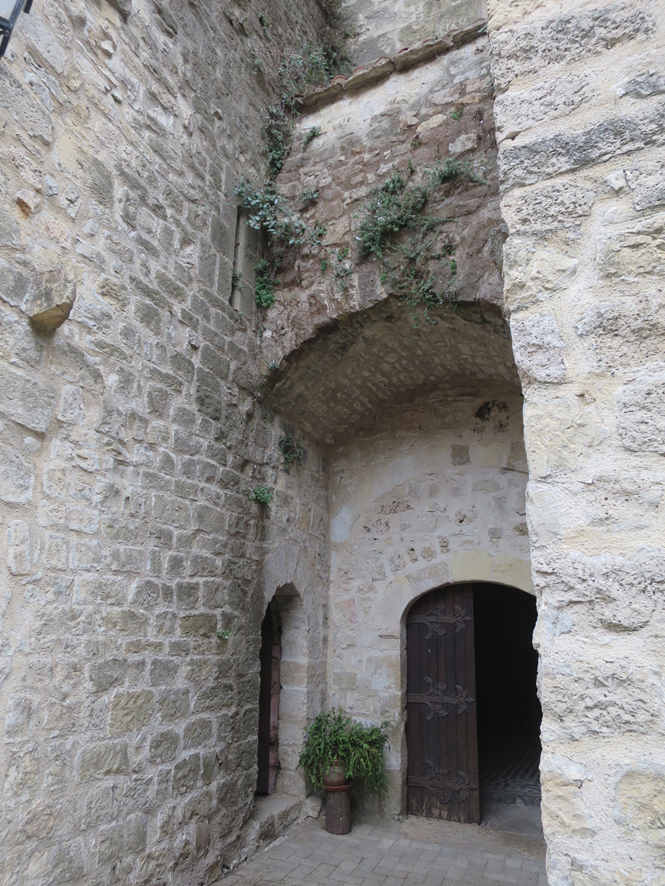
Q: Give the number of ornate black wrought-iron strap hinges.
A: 3